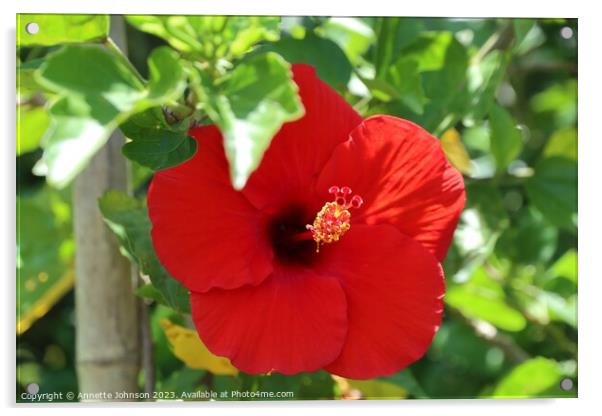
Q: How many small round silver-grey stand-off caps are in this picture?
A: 4